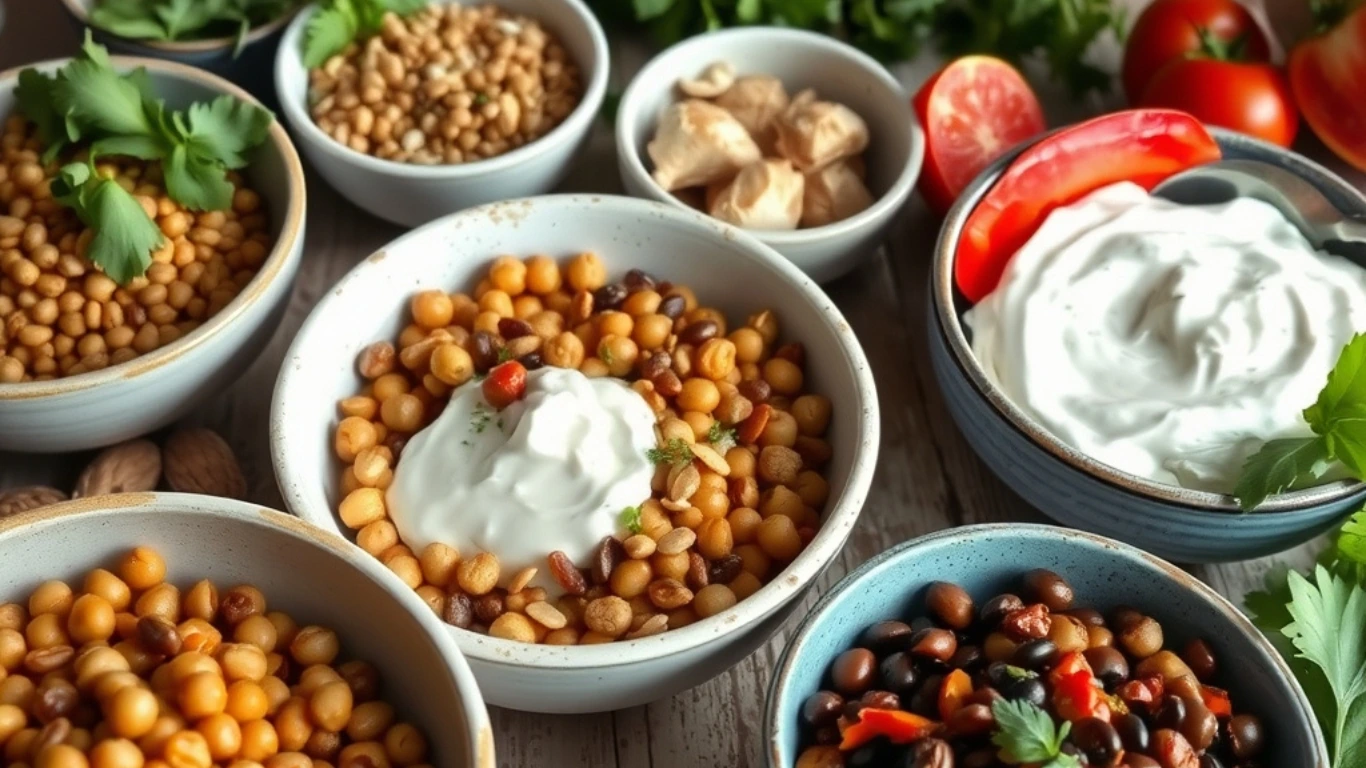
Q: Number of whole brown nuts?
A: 3